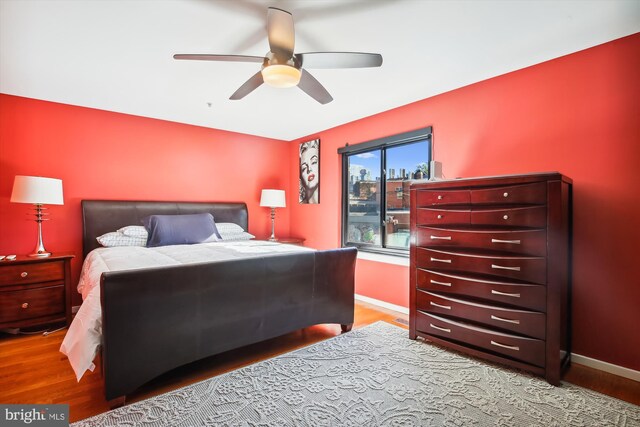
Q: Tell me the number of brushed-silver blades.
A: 5